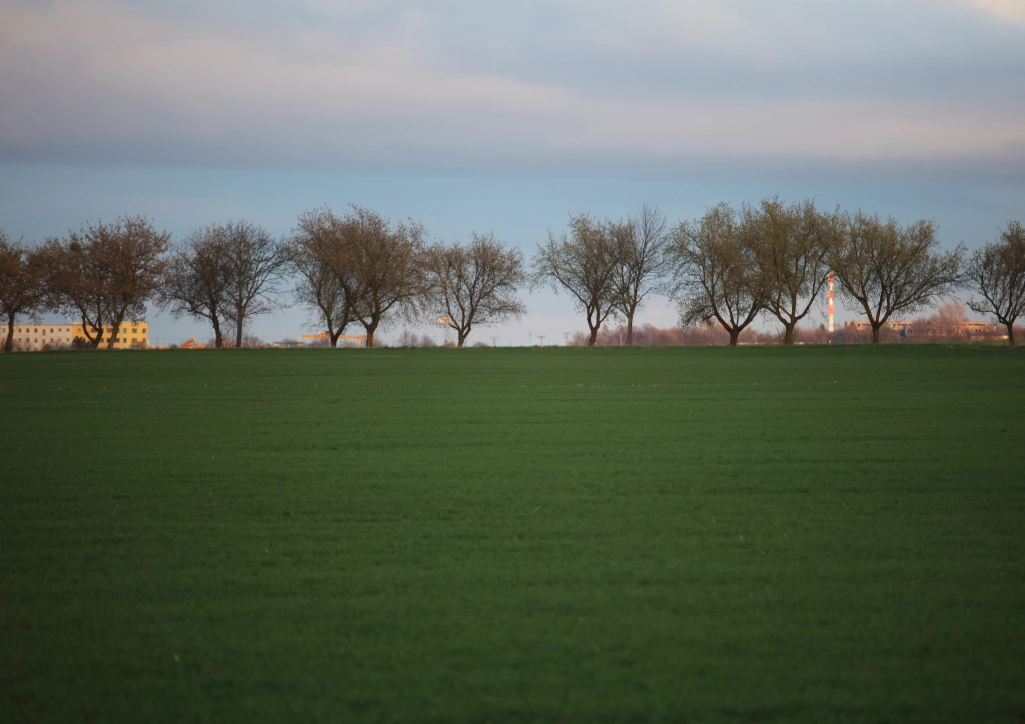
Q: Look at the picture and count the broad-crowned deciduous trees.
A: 14